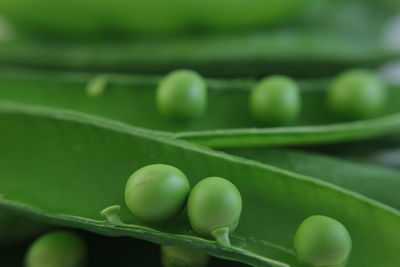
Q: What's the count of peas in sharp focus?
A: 3